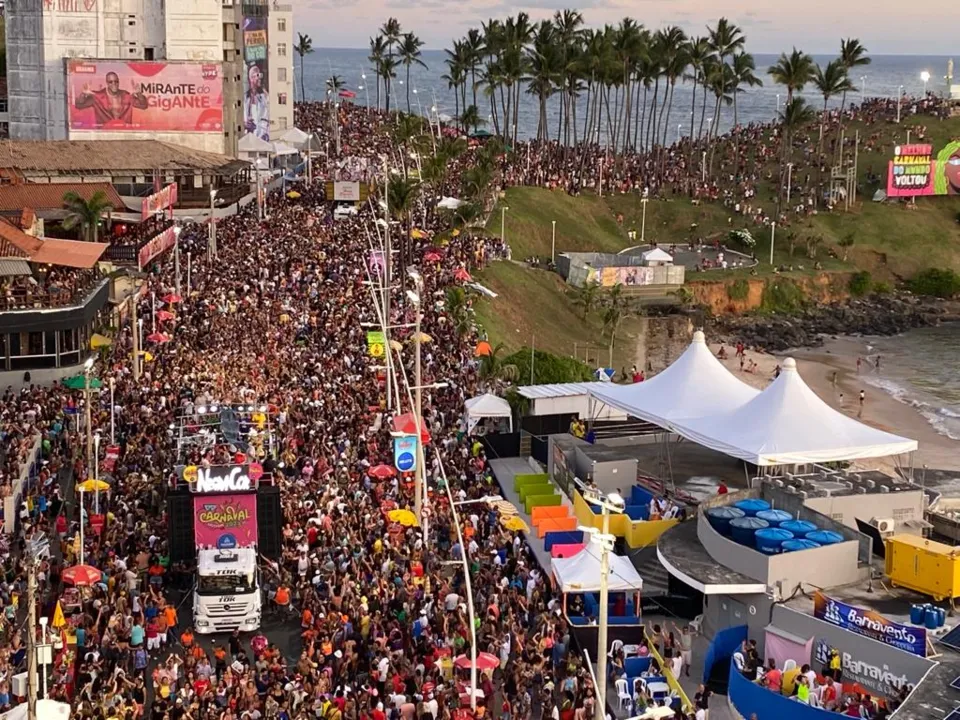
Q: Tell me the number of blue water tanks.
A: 8